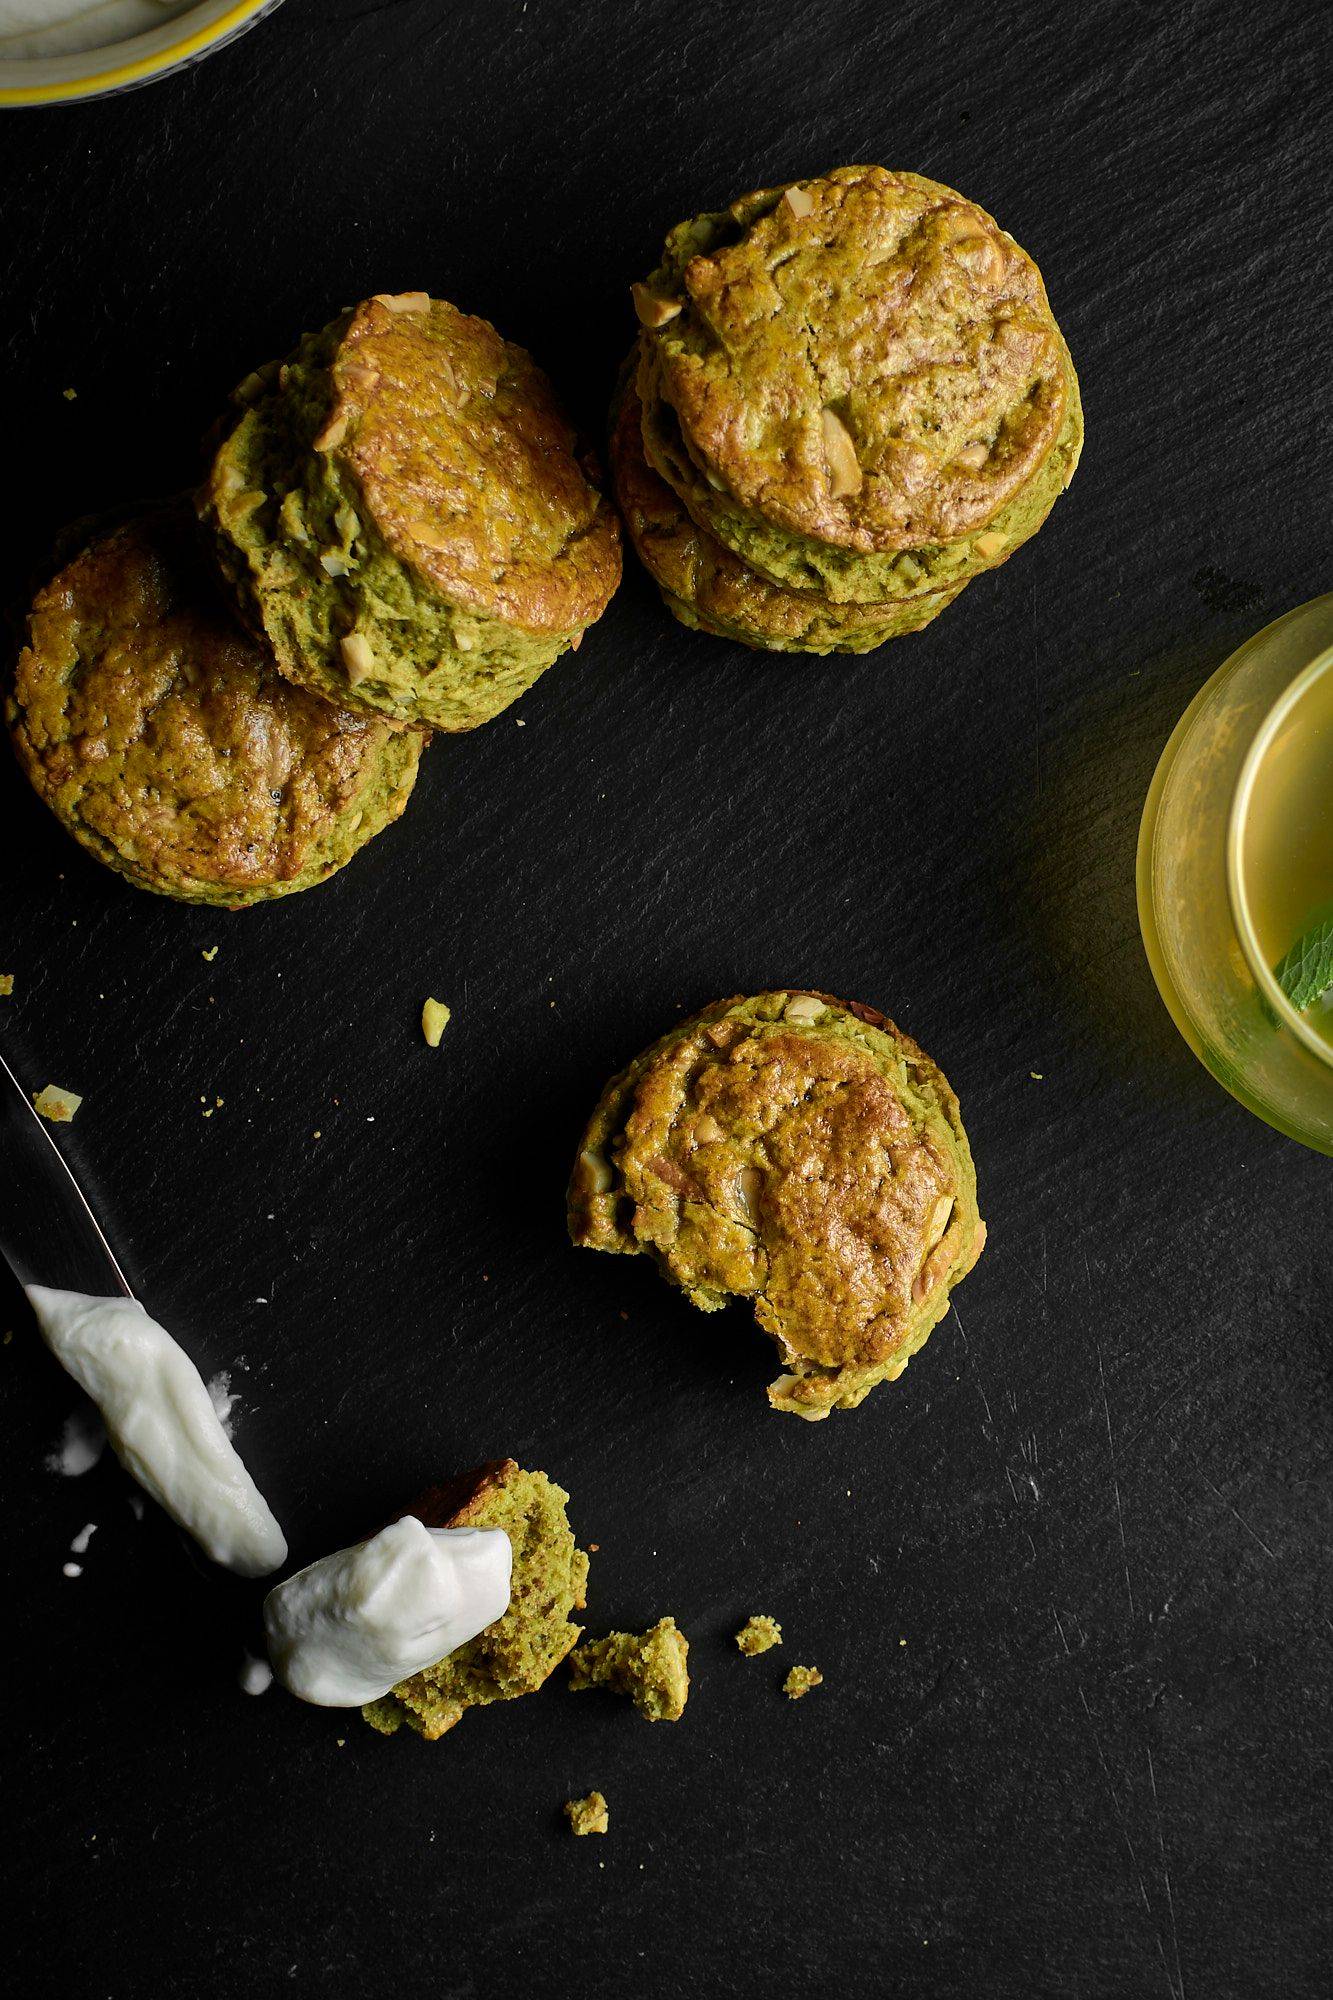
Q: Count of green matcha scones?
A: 5